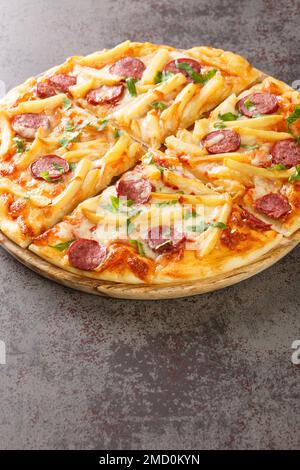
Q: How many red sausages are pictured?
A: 13